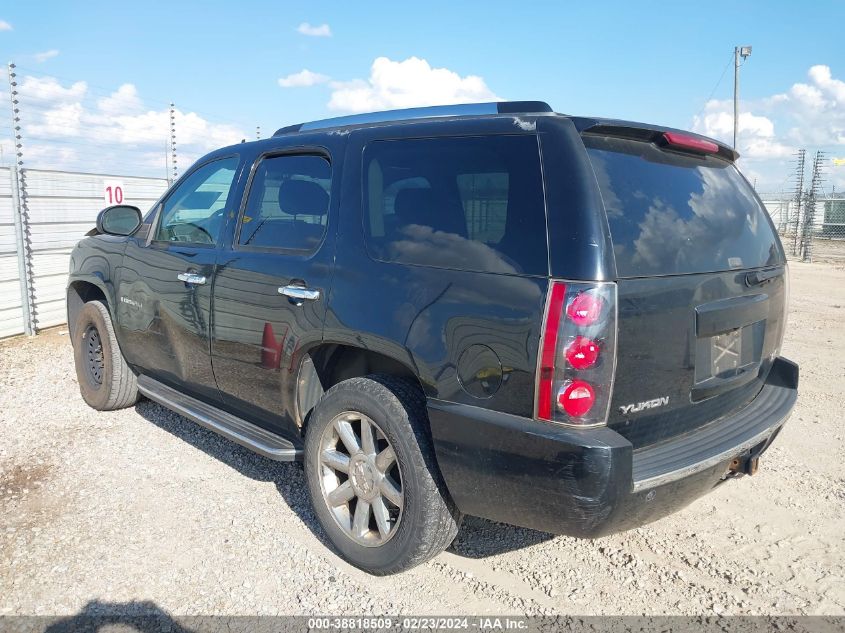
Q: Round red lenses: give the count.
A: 3